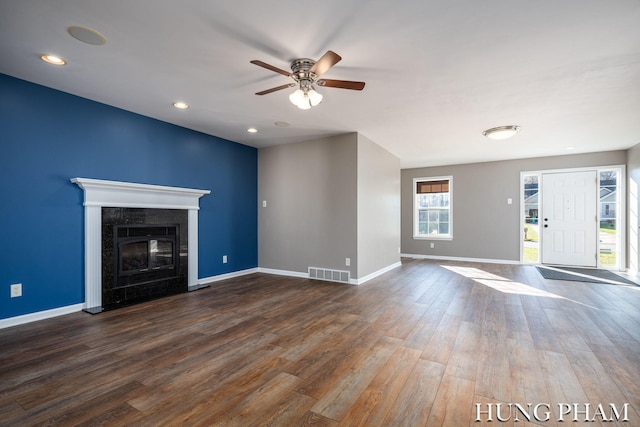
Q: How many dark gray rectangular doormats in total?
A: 1